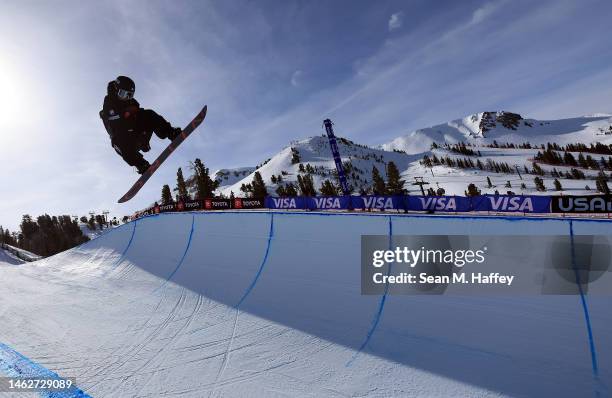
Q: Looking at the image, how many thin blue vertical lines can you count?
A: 5